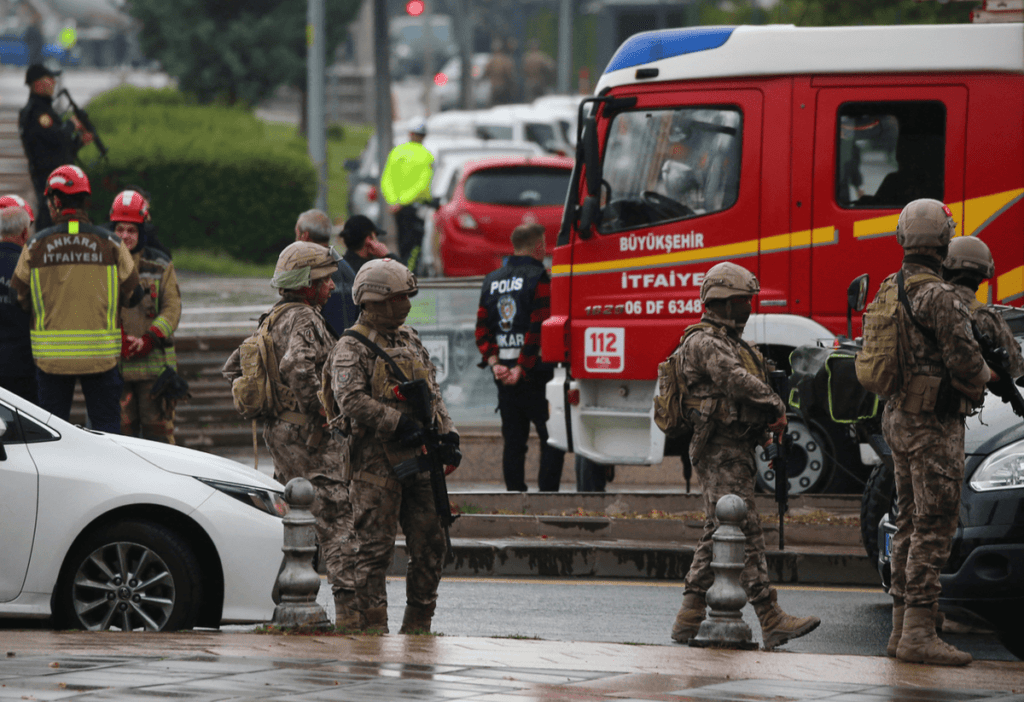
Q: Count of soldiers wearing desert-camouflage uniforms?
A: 5